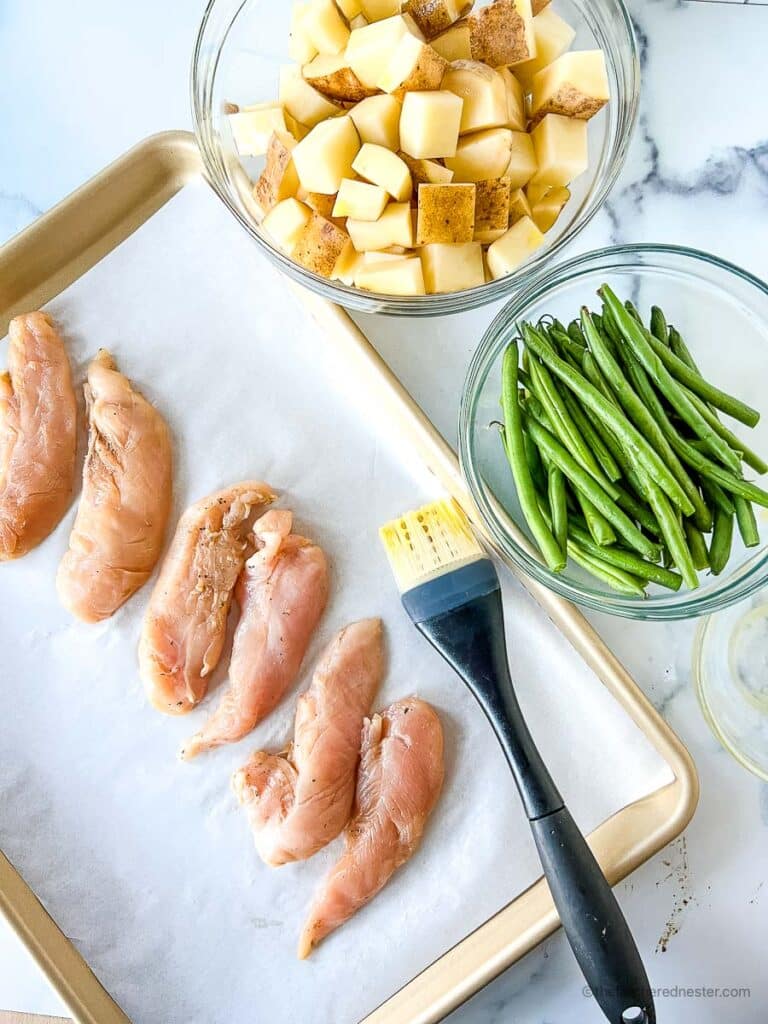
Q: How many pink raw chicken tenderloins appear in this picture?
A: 6